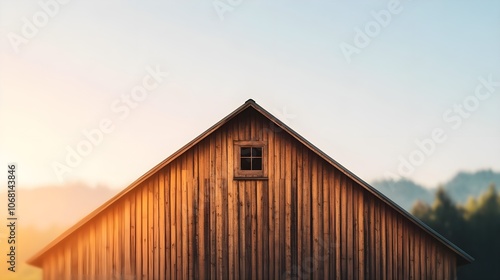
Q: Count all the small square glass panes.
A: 4